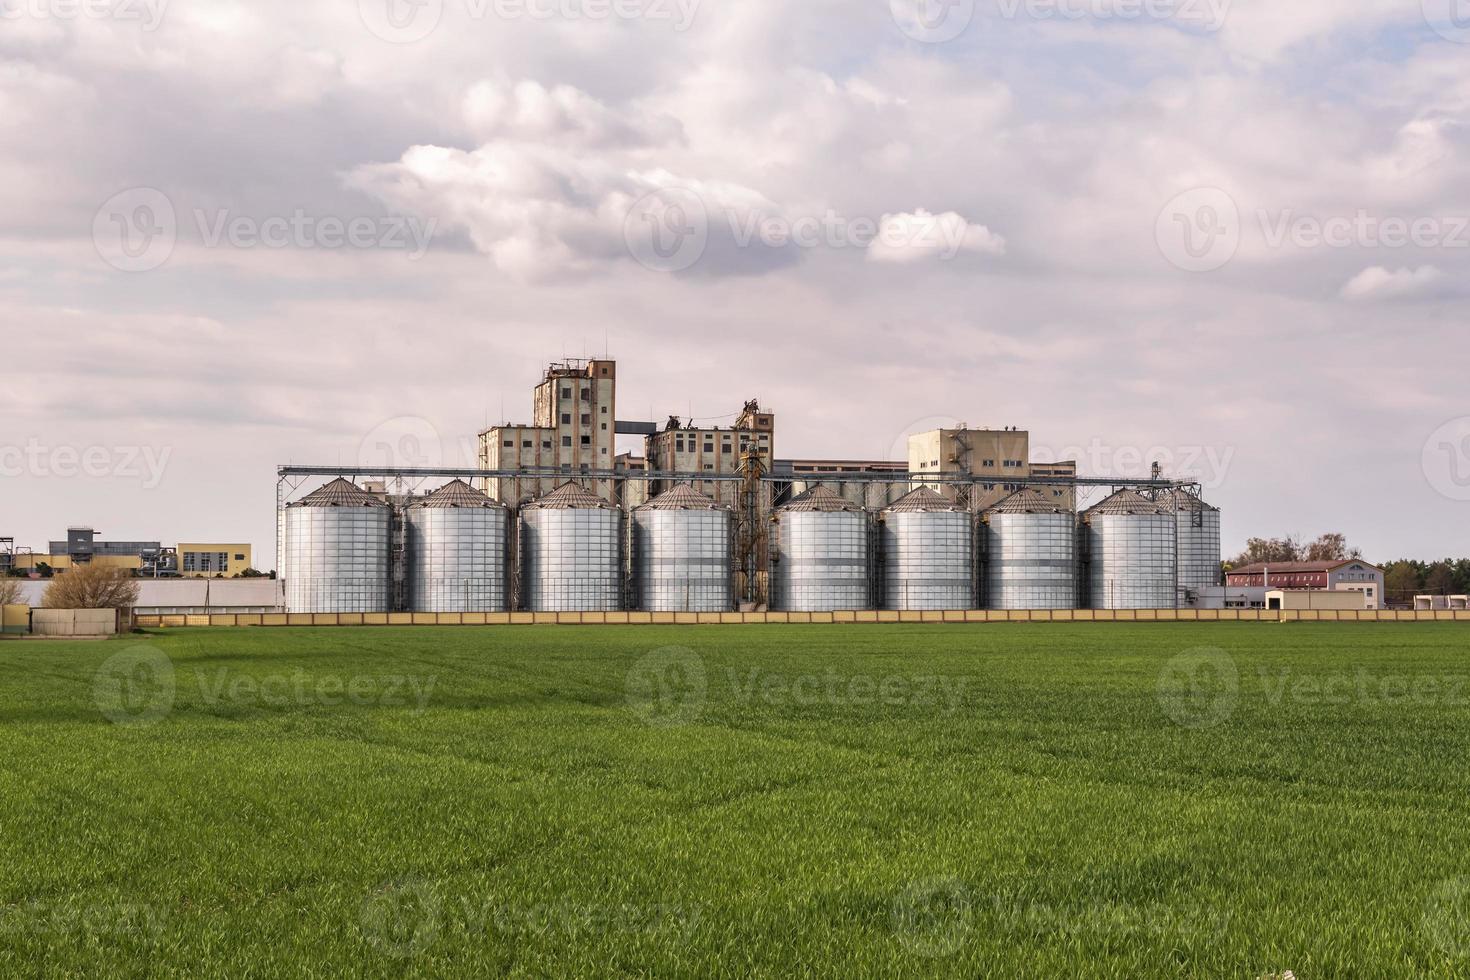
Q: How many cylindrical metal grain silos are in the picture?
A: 9